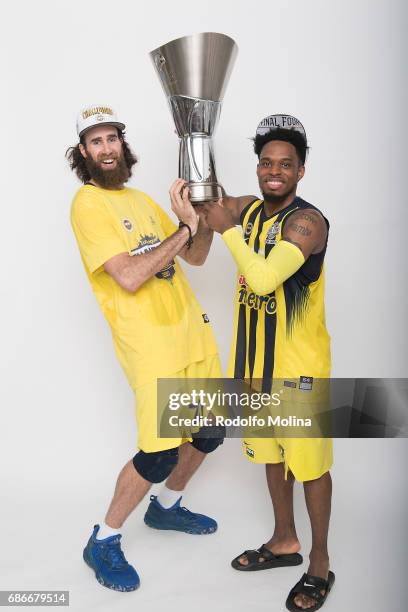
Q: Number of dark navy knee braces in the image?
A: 2